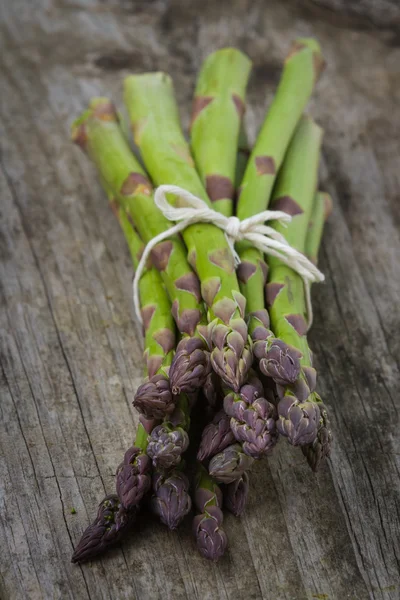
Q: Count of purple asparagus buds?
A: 15